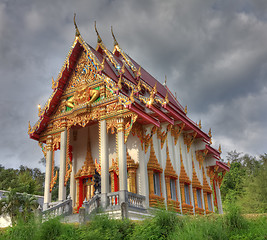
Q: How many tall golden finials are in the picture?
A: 3